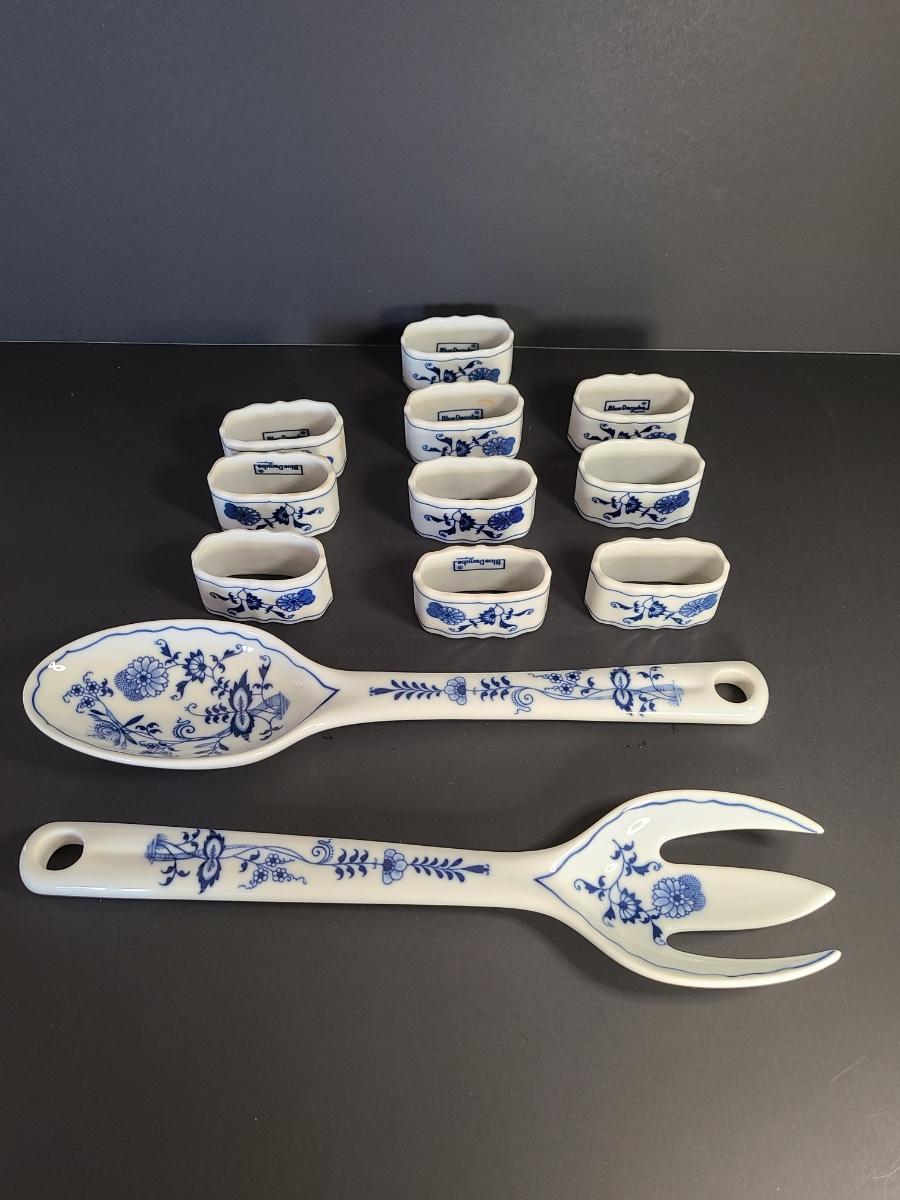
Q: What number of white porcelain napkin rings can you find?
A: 10